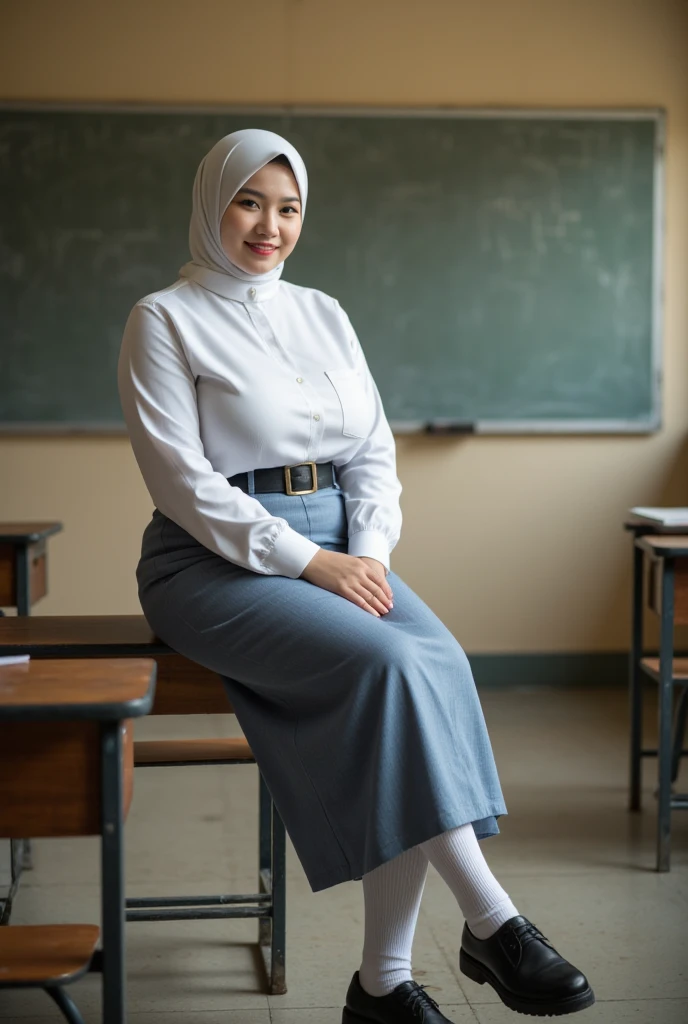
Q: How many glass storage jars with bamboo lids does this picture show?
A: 0